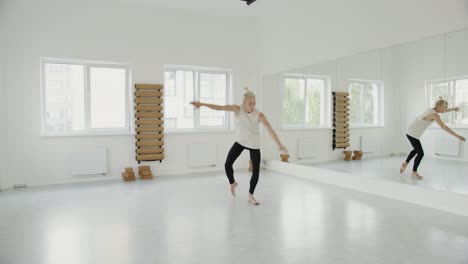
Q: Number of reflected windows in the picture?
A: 3